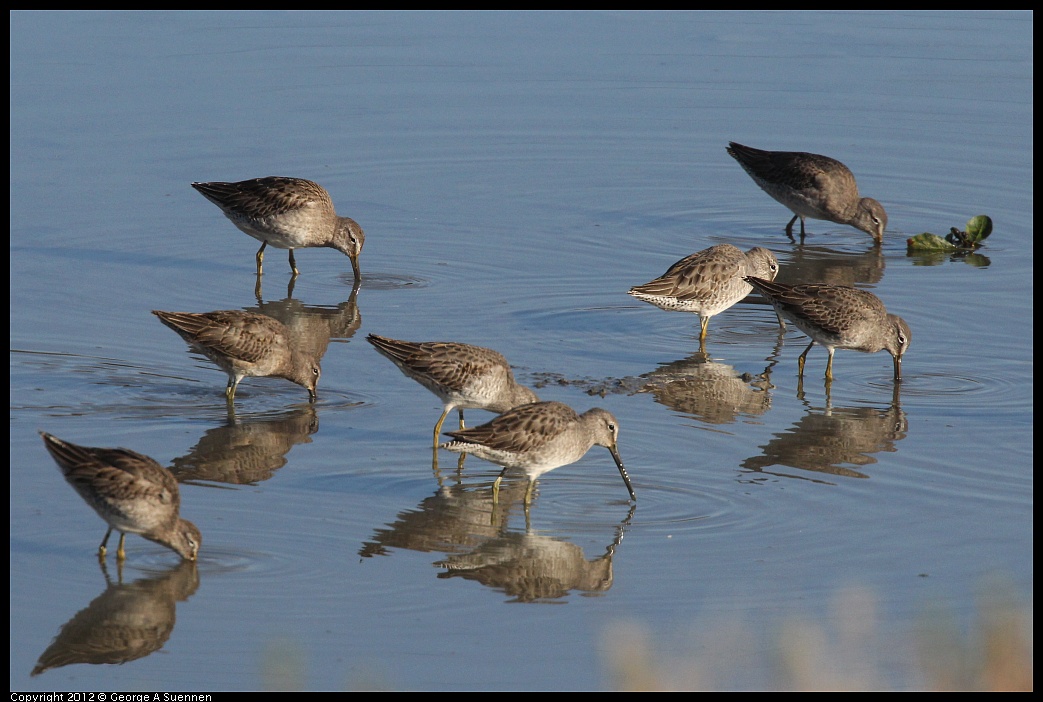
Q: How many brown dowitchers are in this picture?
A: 8